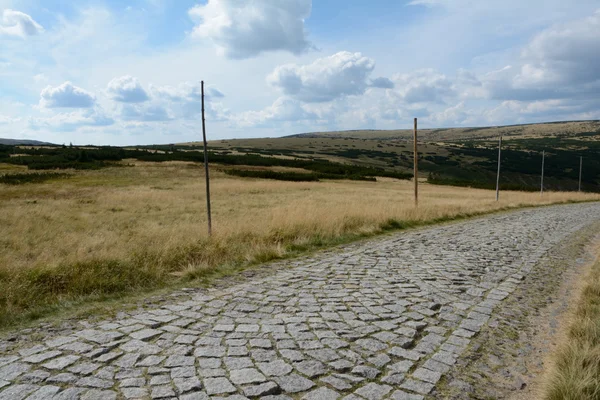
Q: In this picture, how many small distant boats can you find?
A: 0